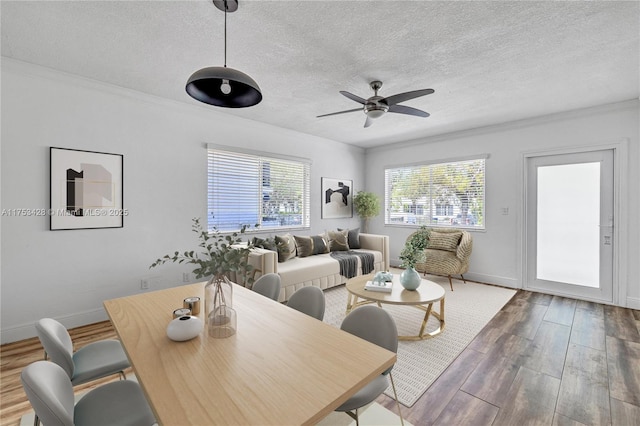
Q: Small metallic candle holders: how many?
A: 2